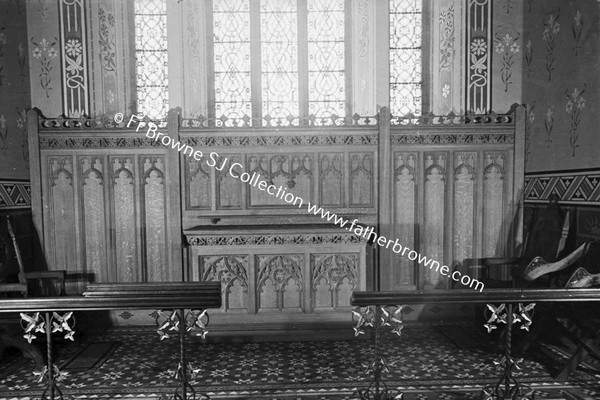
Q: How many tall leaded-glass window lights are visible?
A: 5